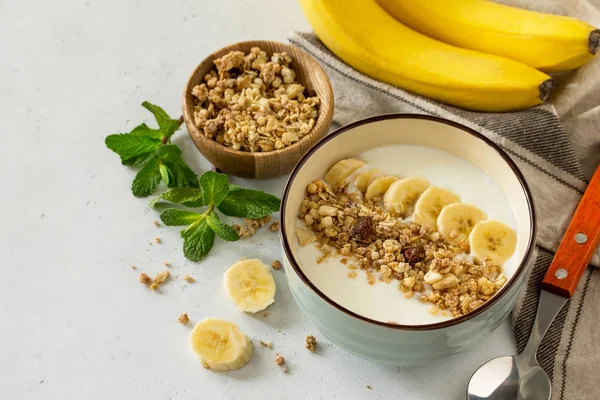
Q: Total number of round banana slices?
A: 9